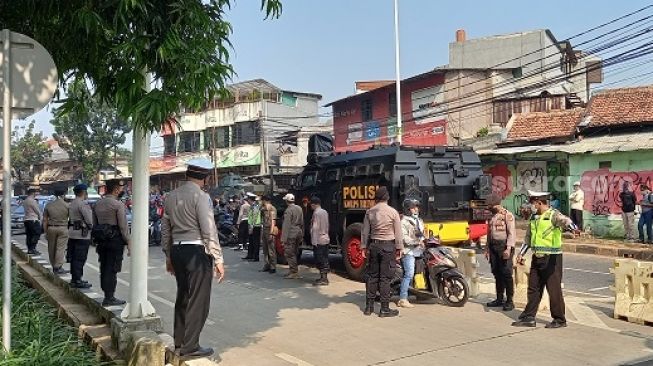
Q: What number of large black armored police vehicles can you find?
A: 1